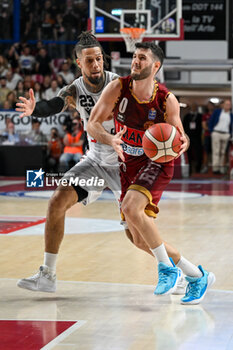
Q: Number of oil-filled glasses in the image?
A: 0